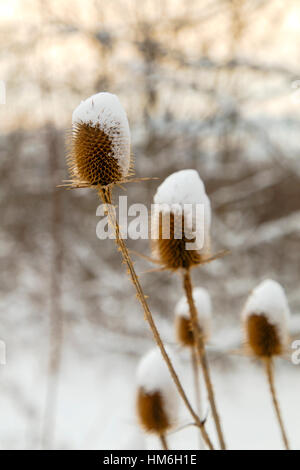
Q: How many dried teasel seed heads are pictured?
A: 5